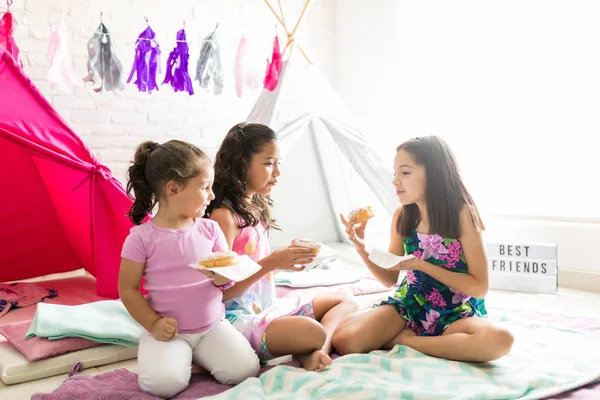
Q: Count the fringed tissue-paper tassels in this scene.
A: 8